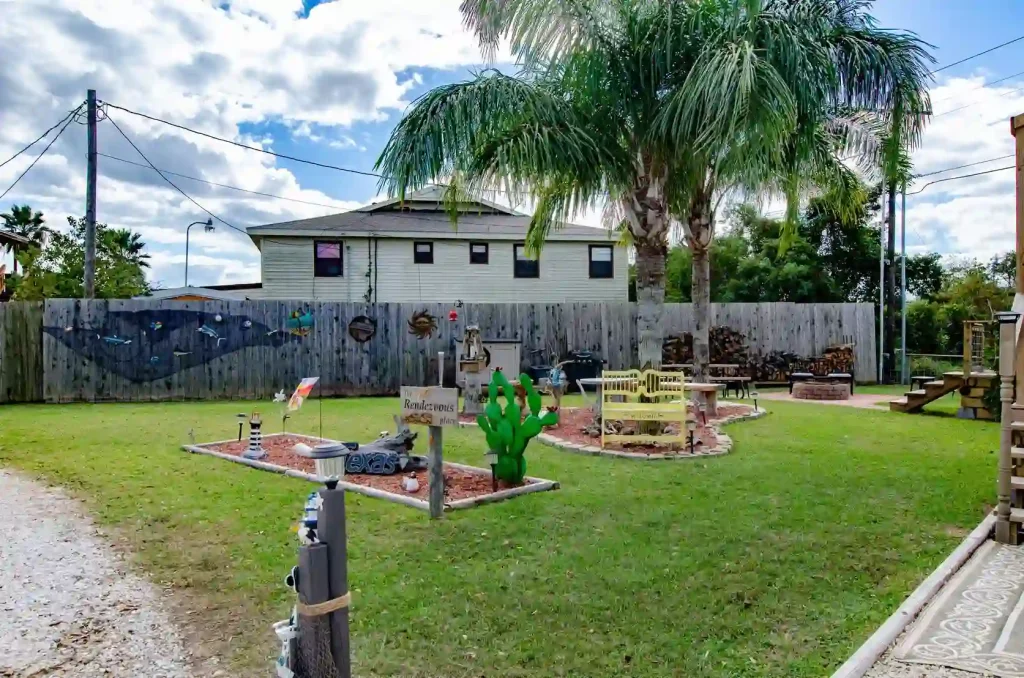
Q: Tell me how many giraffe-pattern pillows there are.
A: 0